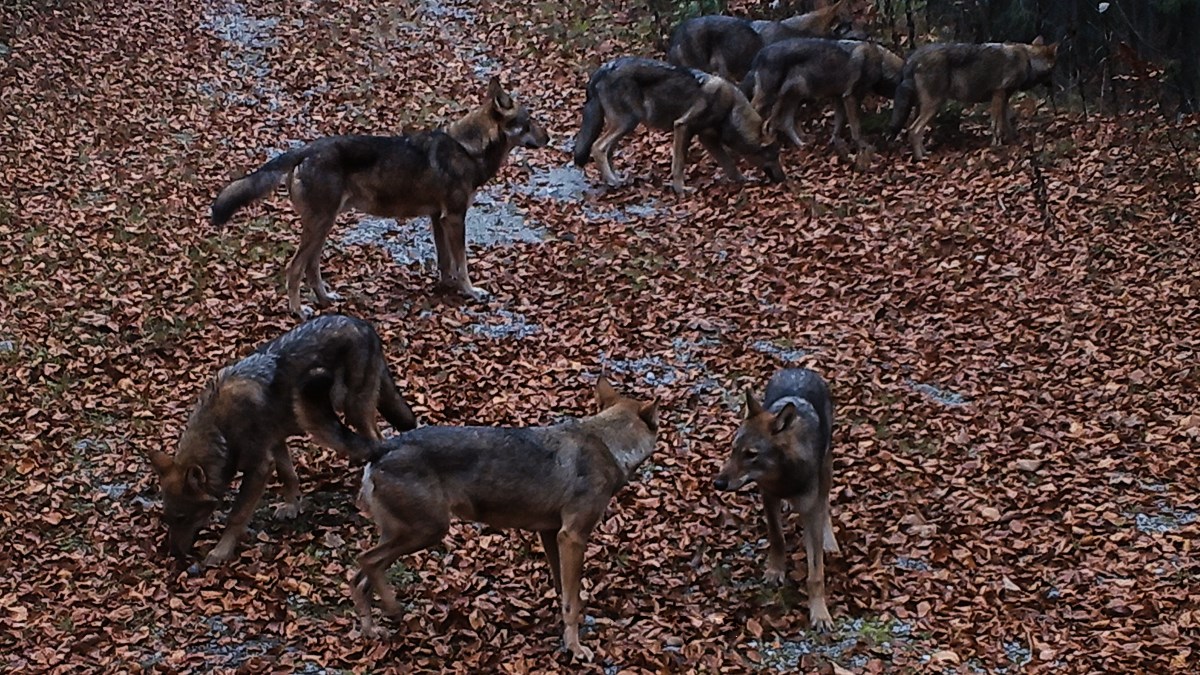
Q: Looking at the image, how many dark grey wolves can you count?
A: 8